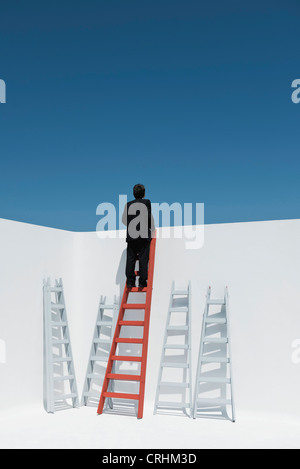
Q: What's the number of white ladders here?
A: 4